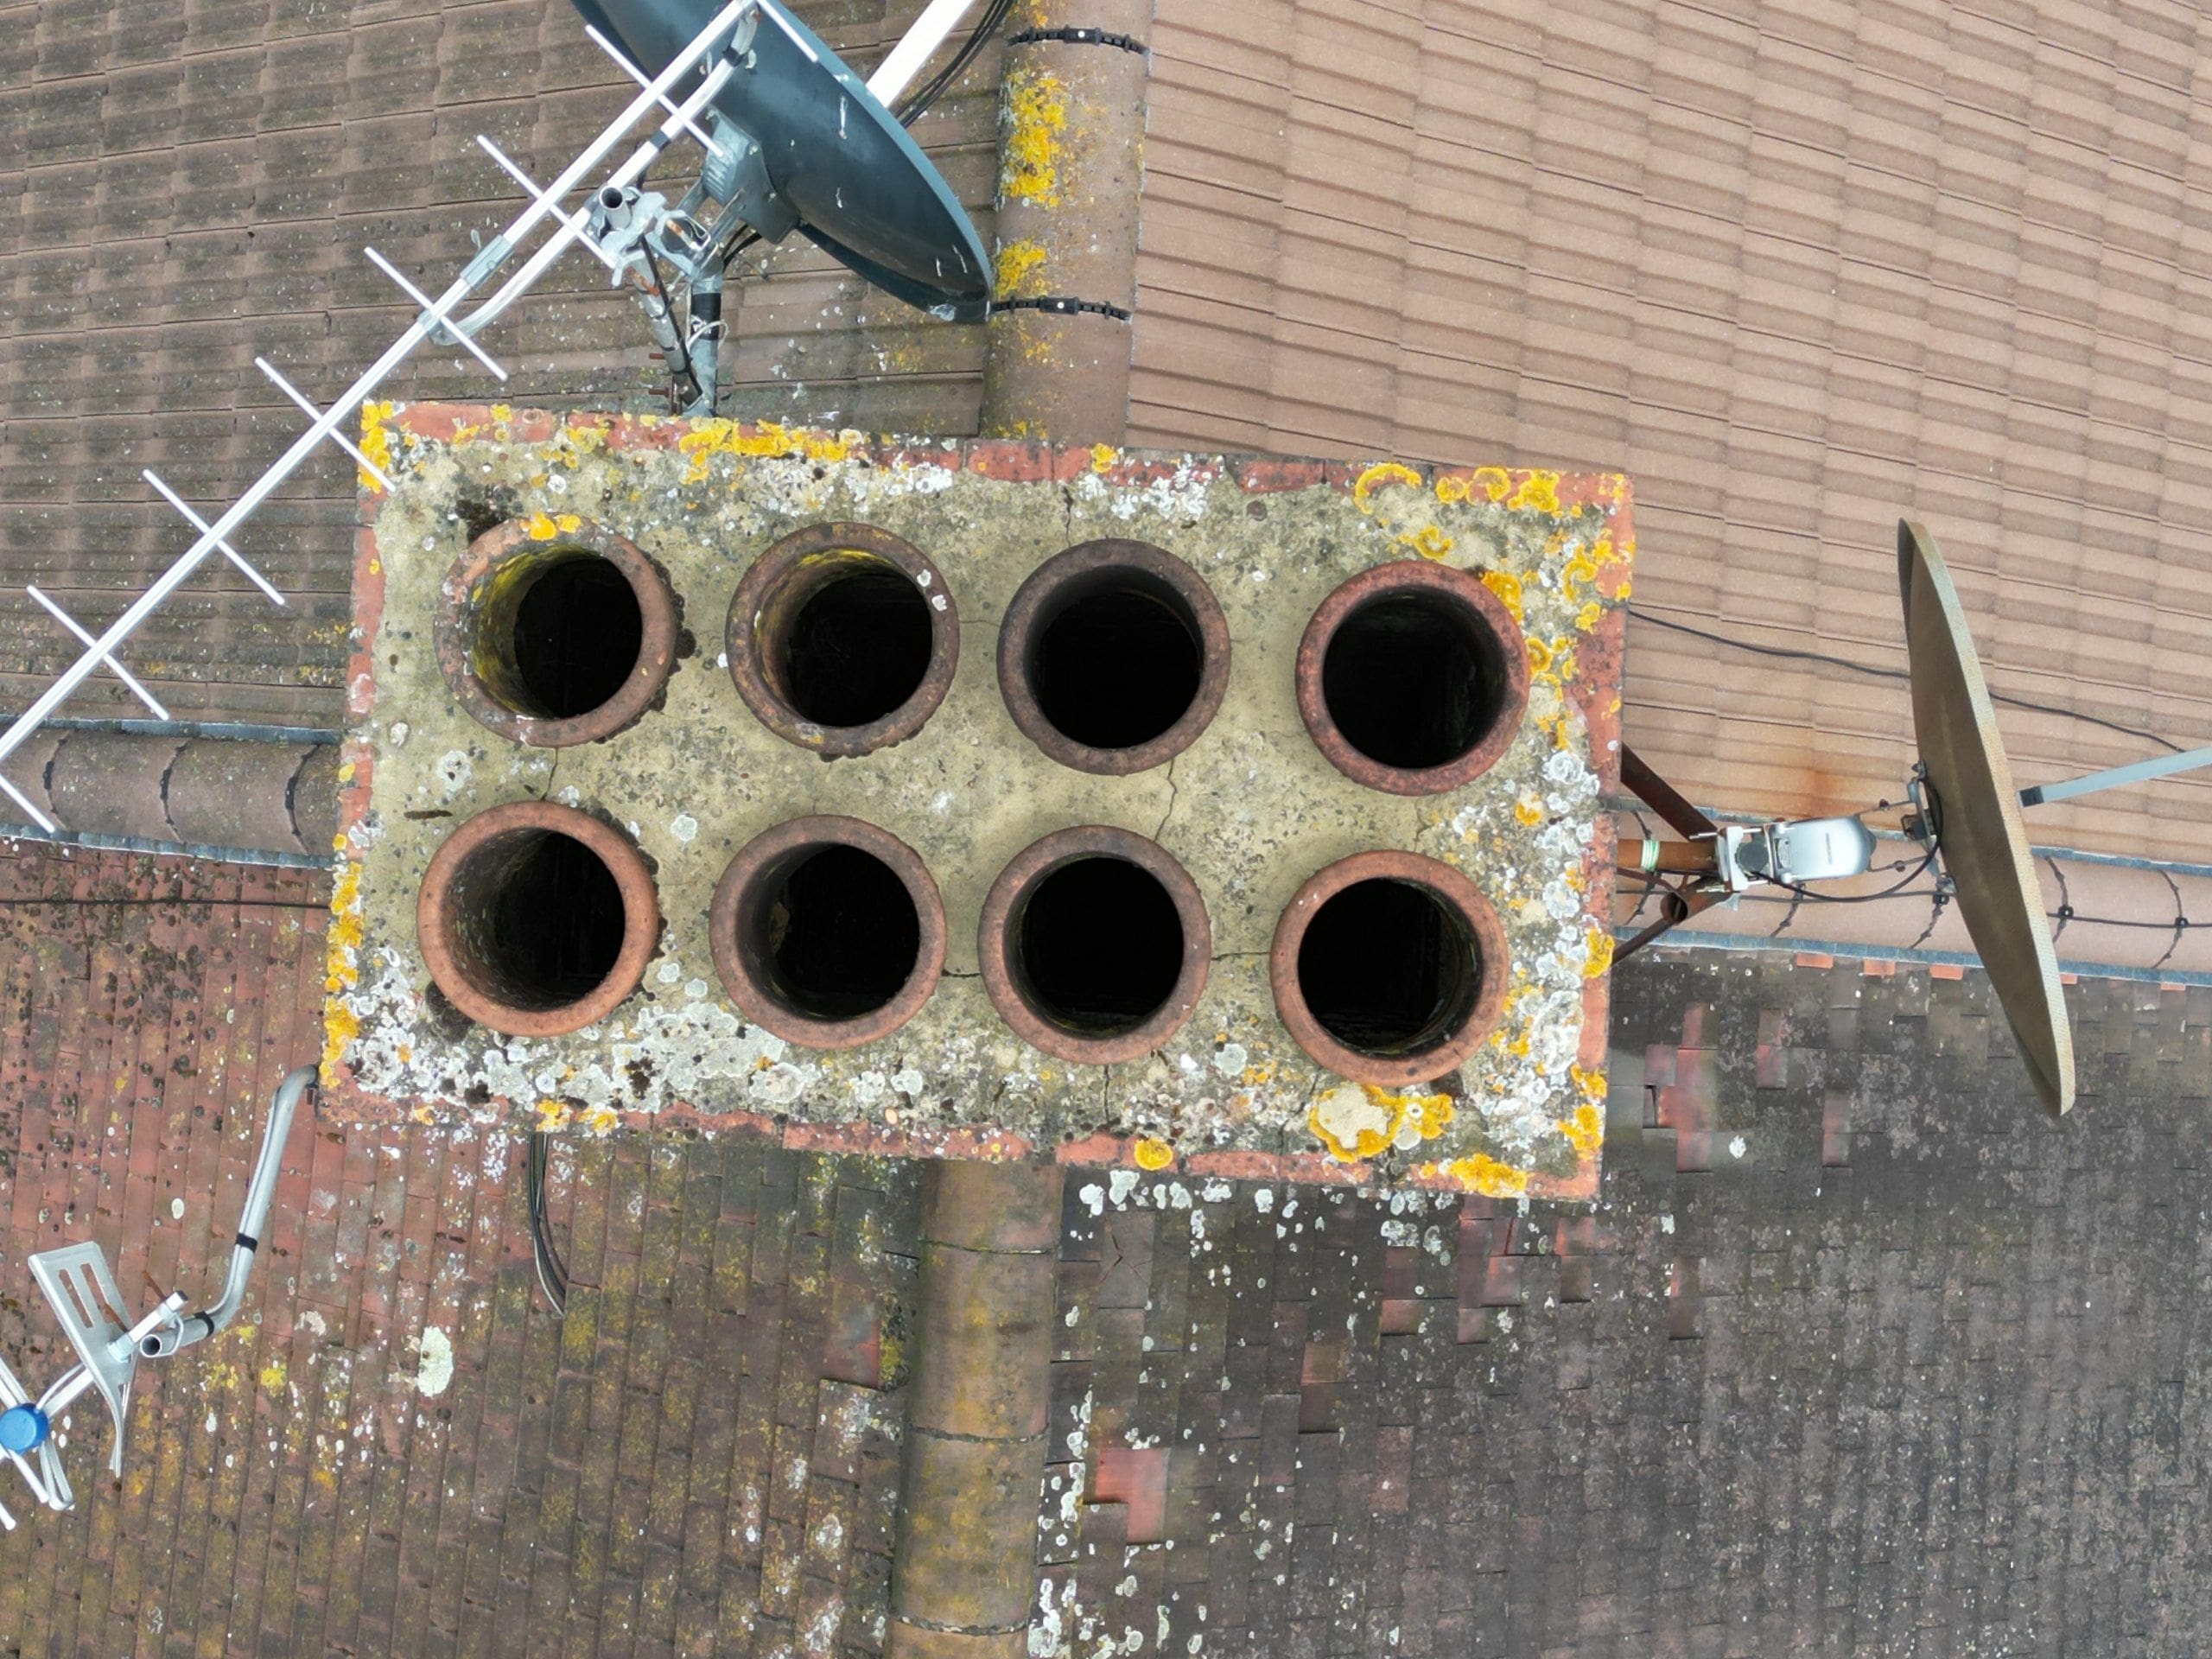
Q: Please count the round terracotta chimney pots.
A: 8